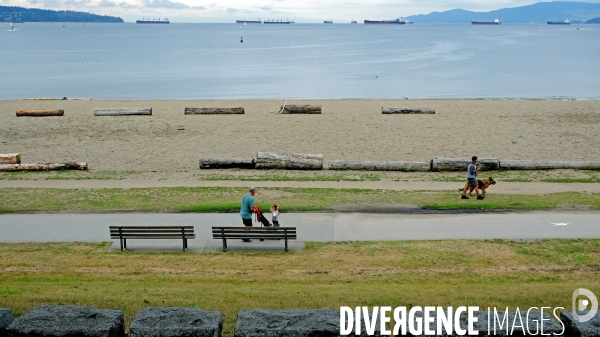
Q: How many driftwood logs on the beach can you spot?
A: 12